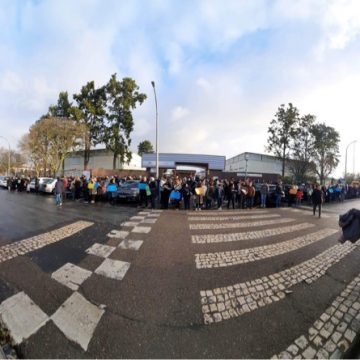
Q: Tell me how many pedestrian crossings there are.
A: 1